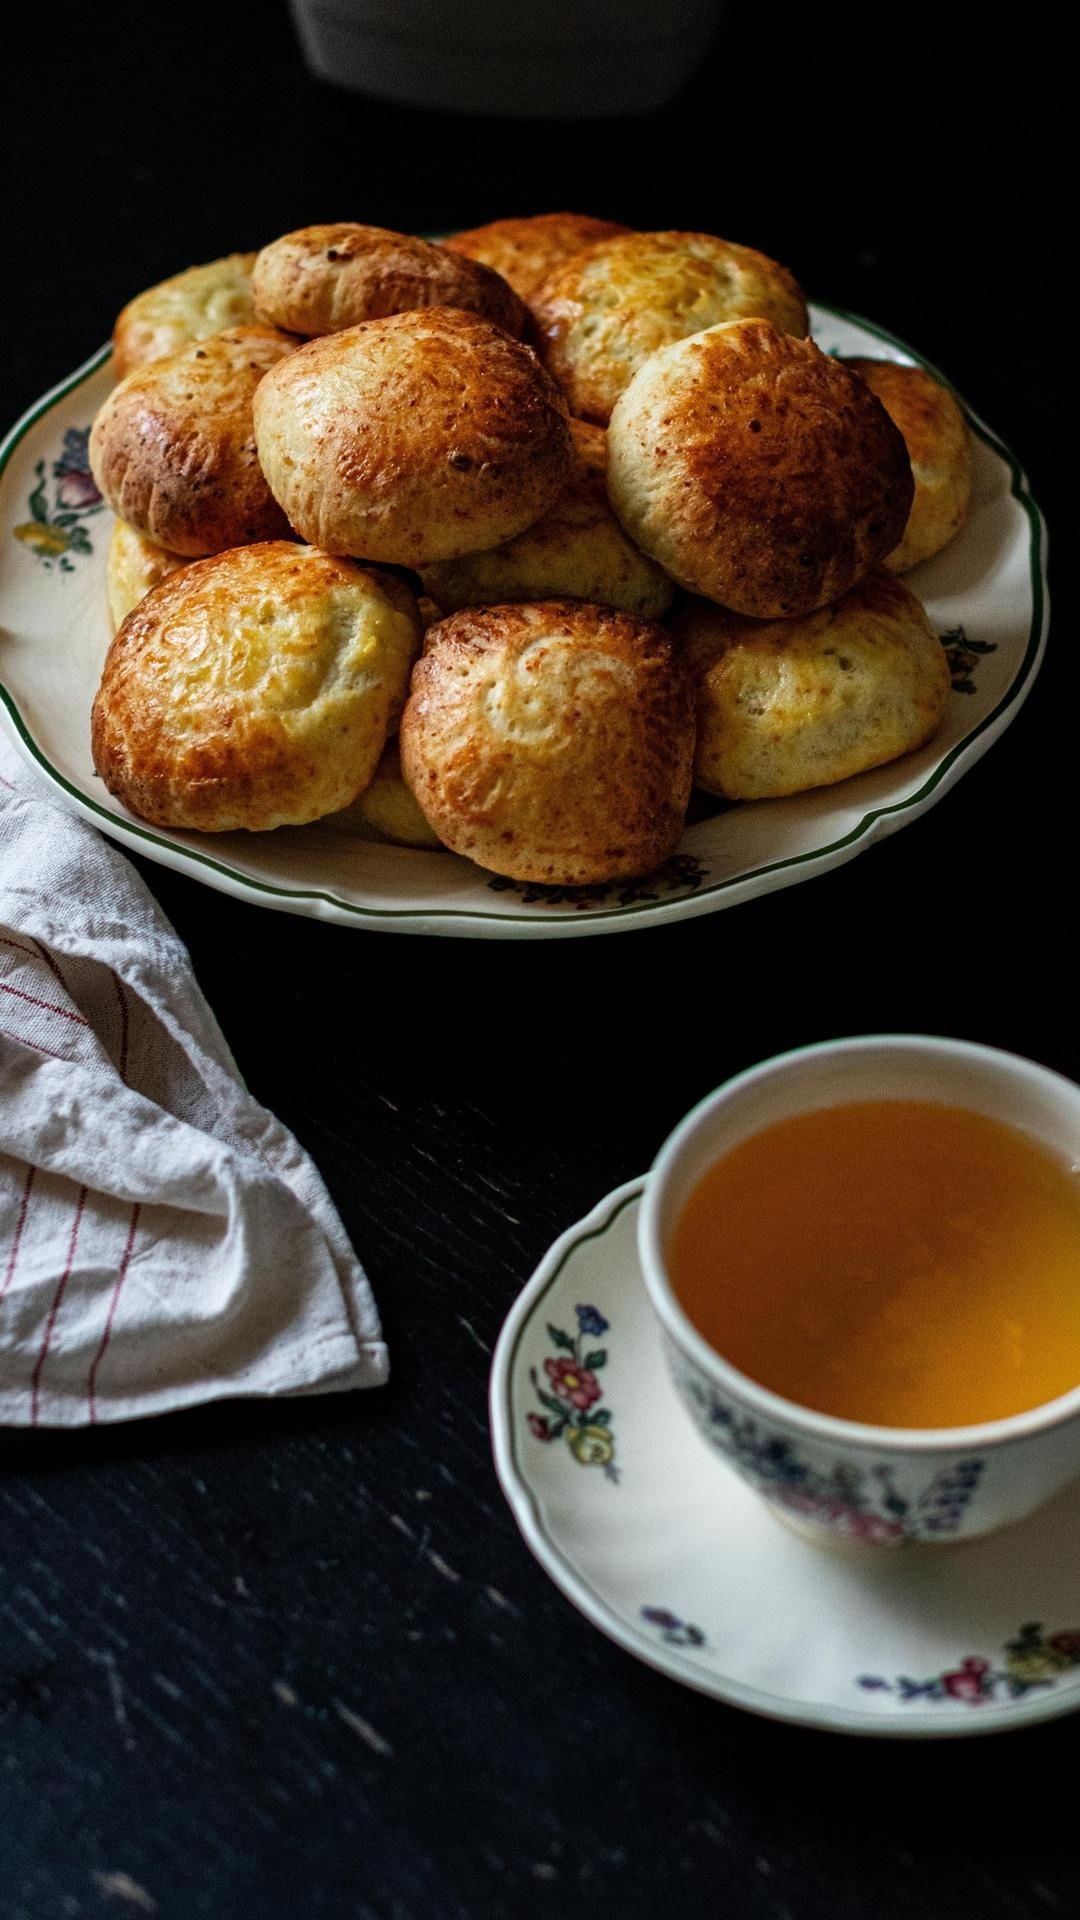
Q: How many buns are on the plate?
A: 14